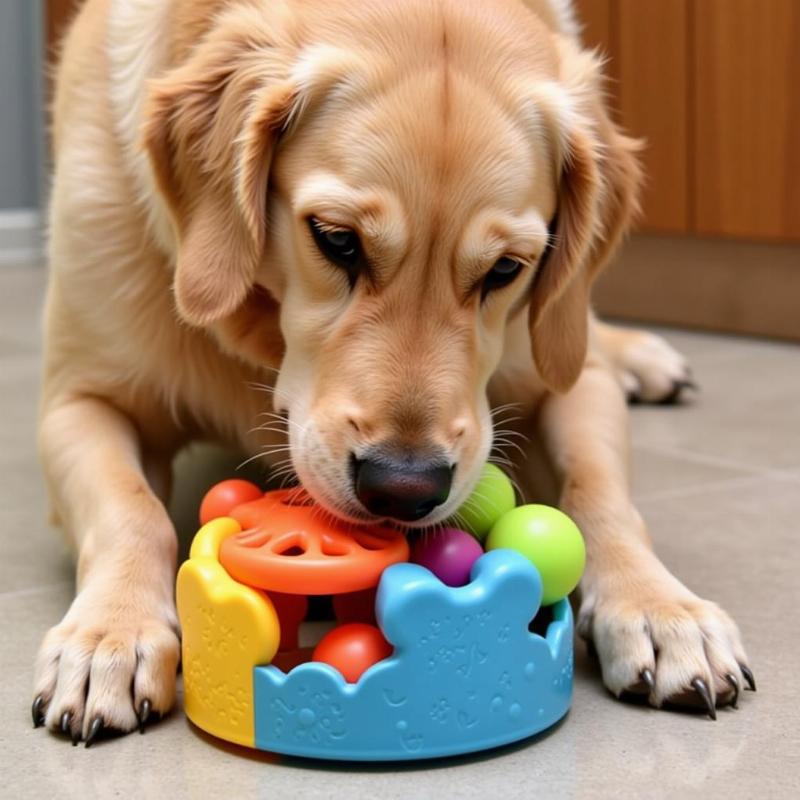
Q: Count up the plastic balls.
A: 5